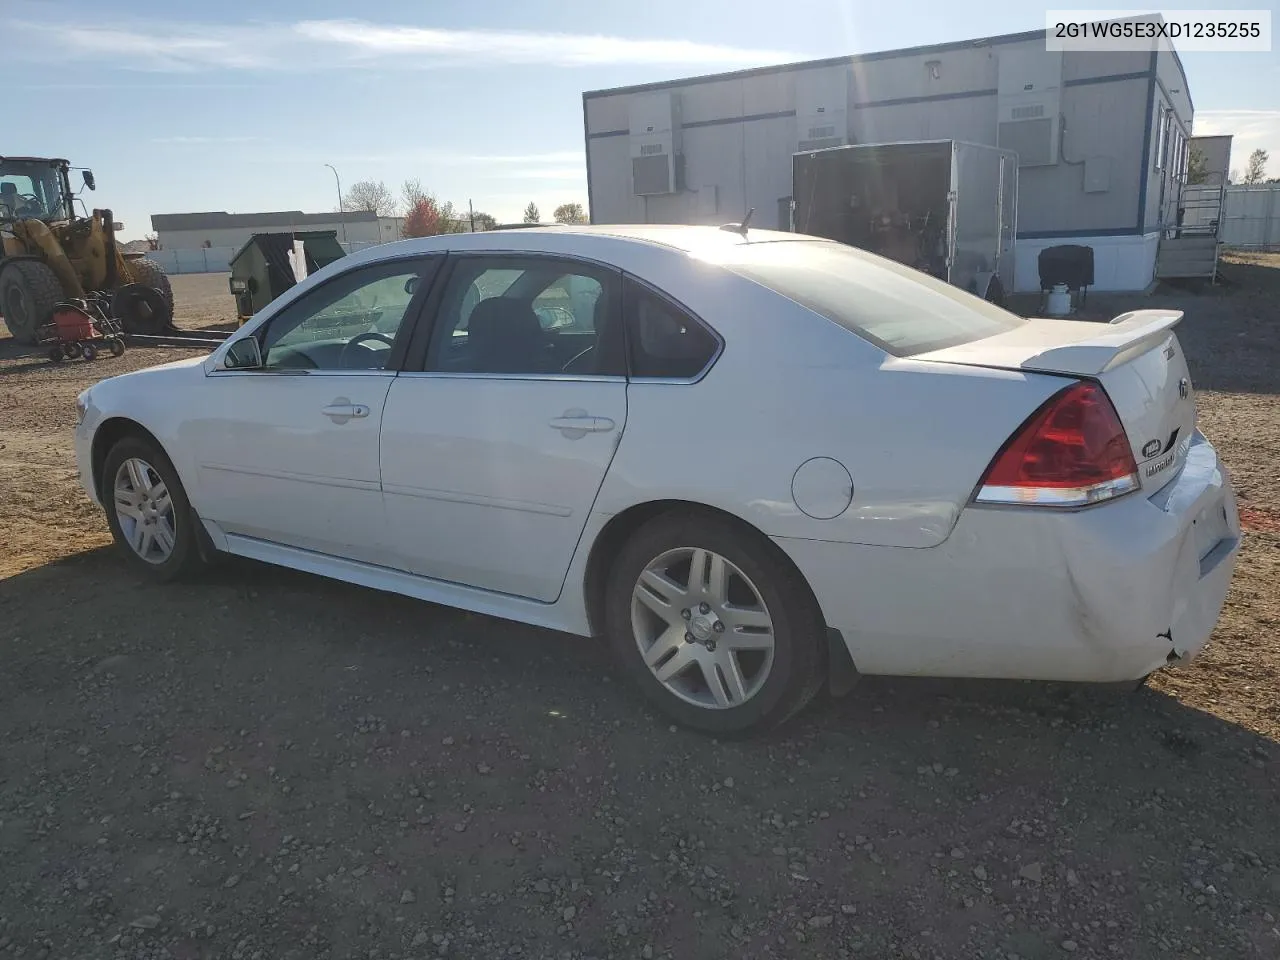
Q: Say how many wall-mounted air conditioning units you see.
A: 3